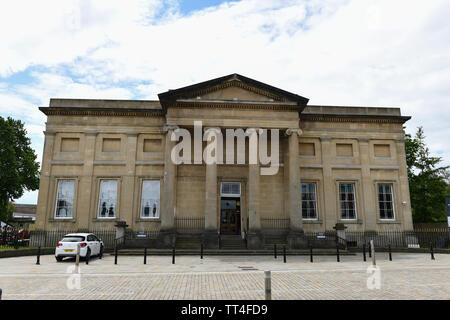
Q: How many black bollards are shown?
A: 15